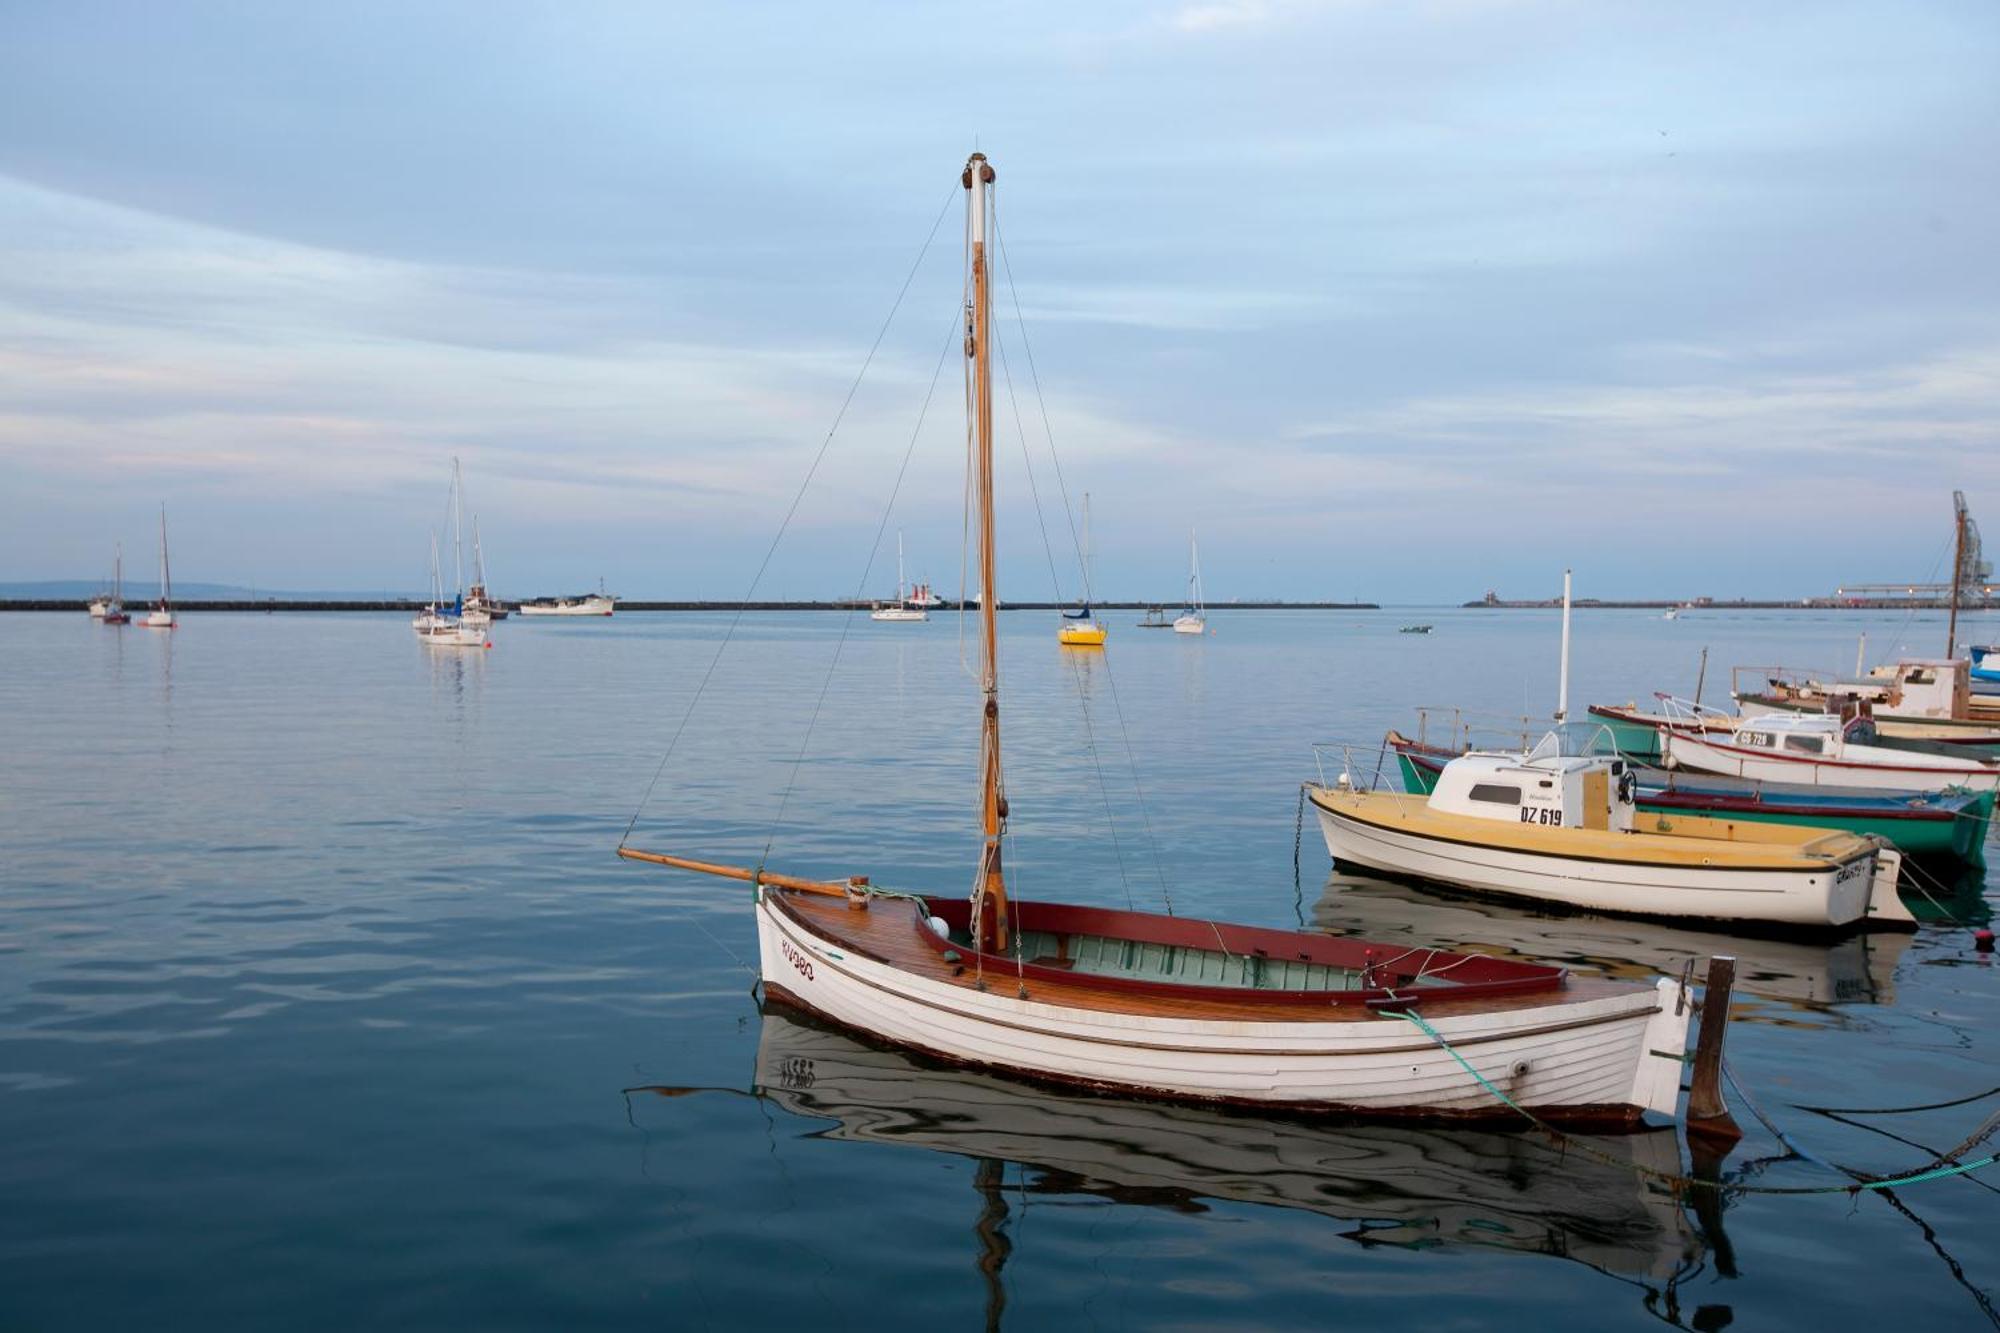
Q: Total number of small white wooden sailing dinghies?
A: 1